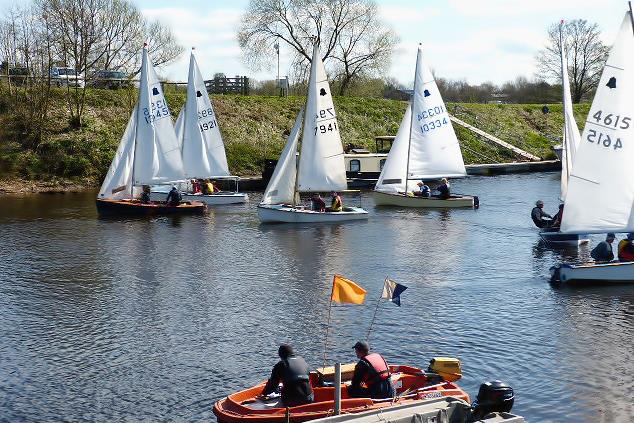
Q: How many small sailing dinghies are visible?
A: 6